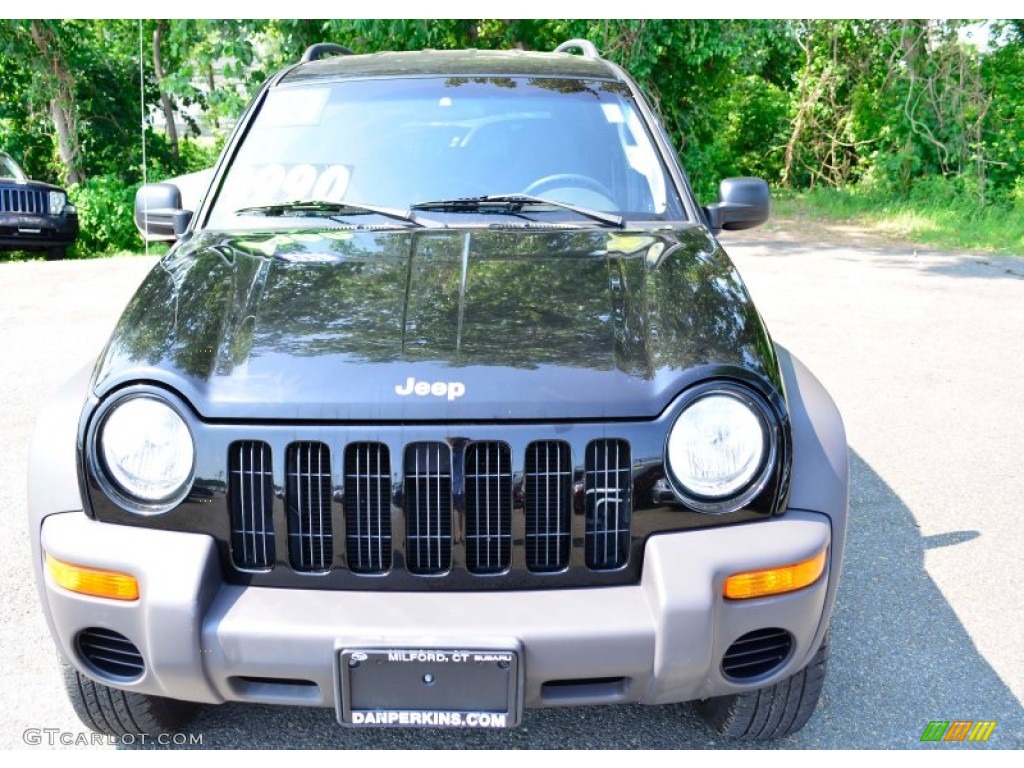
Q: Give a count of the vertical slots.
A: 7